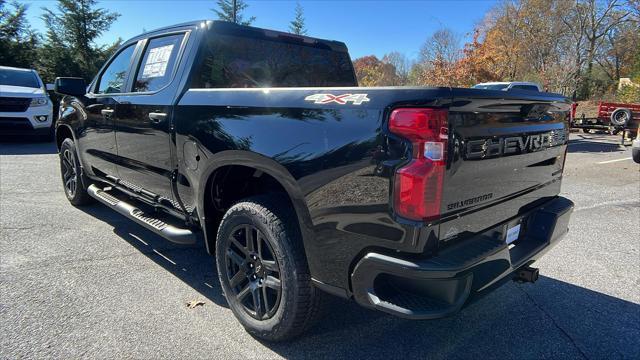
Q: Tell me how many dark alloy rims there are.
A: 2